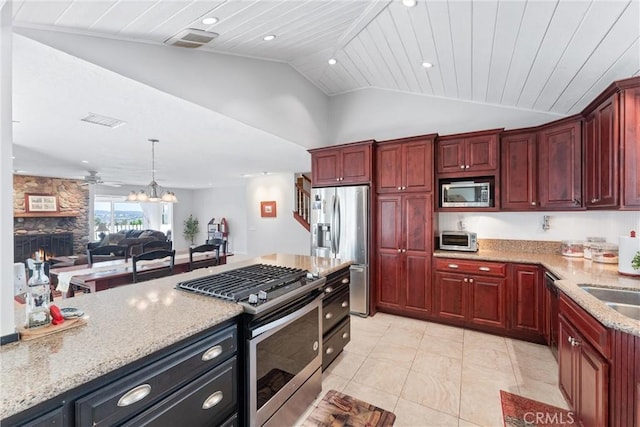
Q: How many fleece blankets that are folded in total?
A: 0